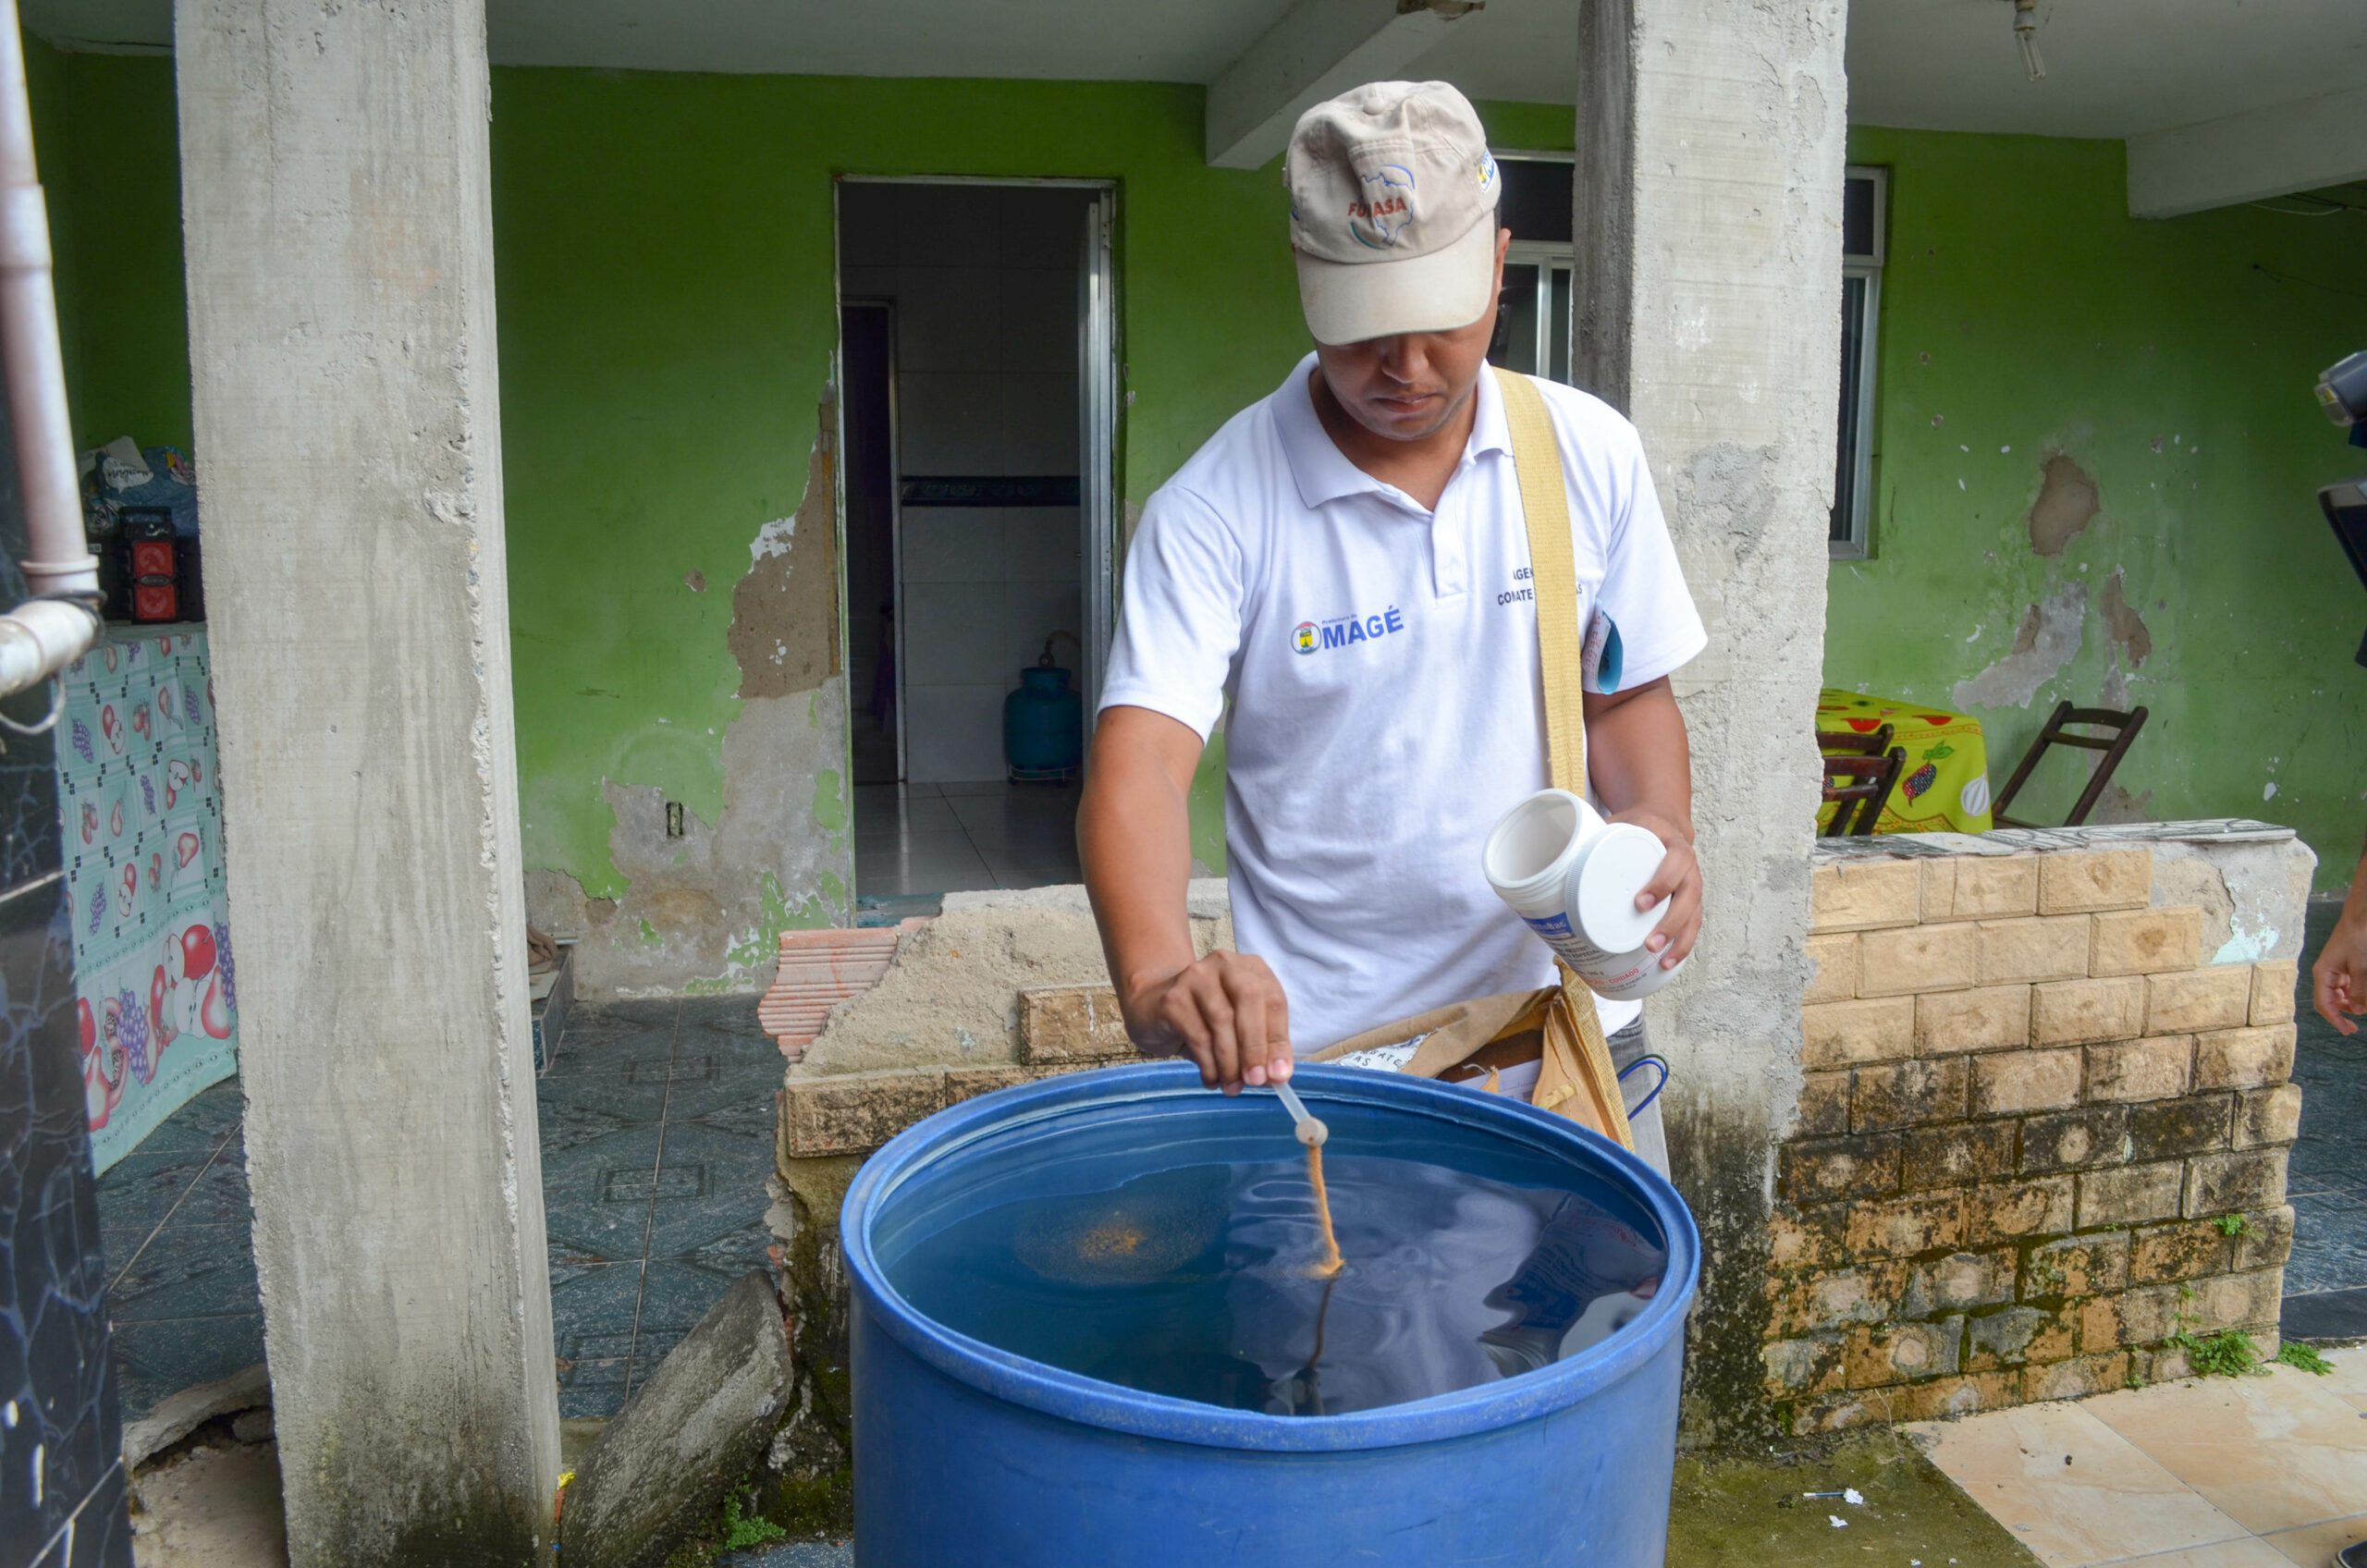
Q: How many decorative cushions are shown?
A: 0